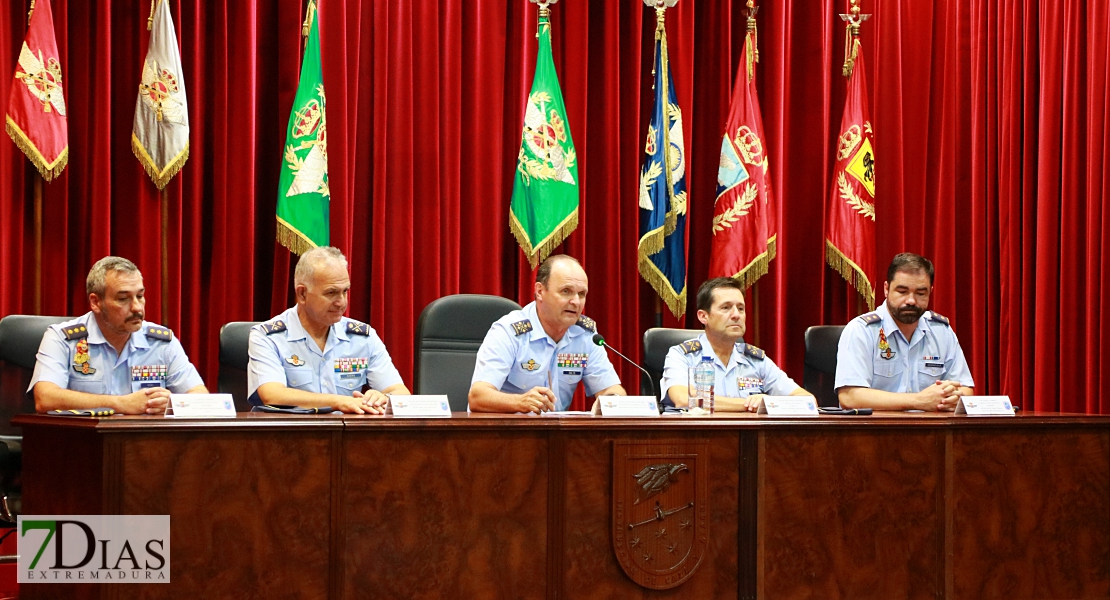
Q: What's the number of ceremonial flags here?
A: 7